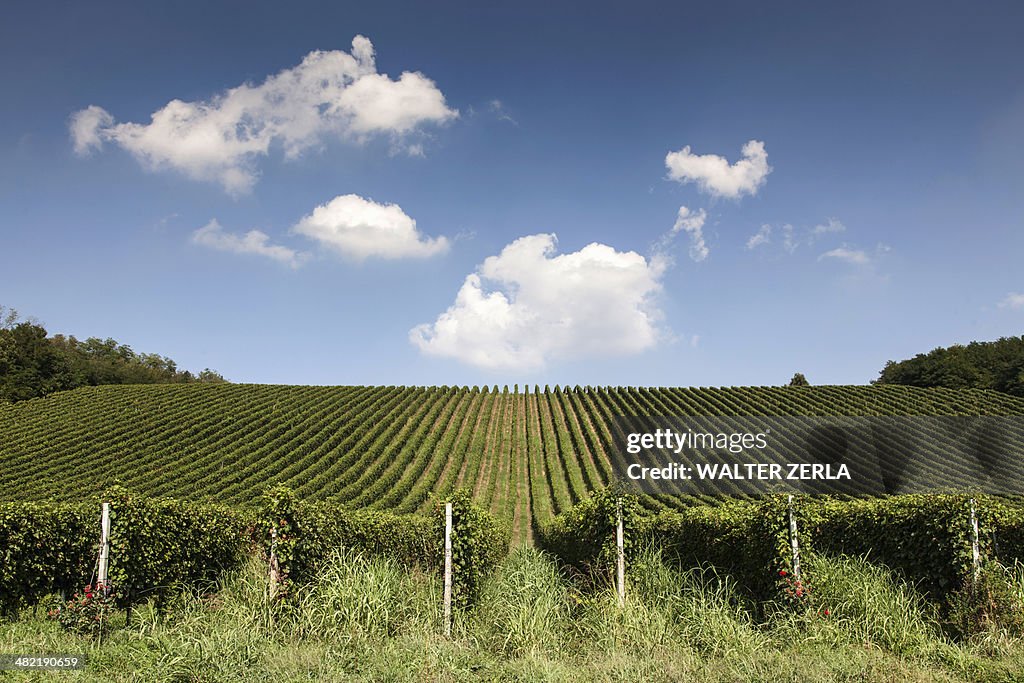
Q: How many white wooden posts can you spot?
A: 6